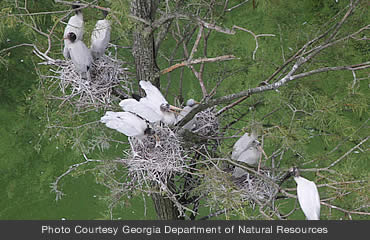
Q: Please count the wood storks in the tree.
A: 8